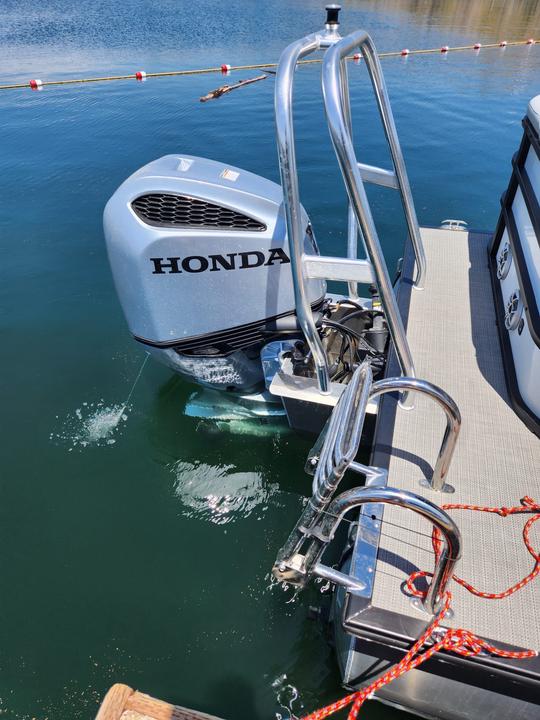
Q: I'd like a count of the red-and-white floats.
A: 9